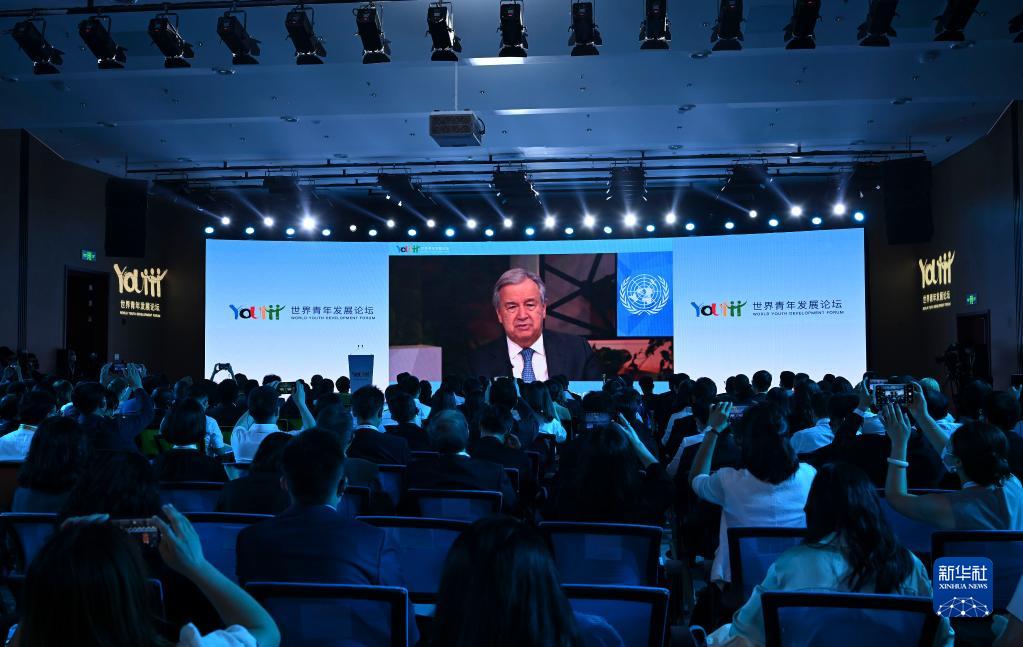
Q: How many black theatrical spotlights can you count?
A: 15